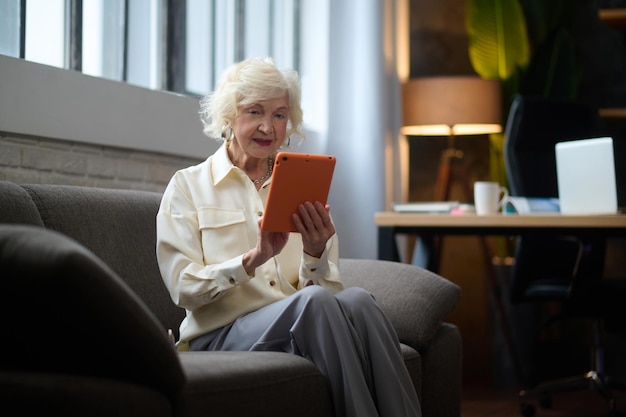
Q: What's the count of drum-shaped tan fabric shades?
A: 1